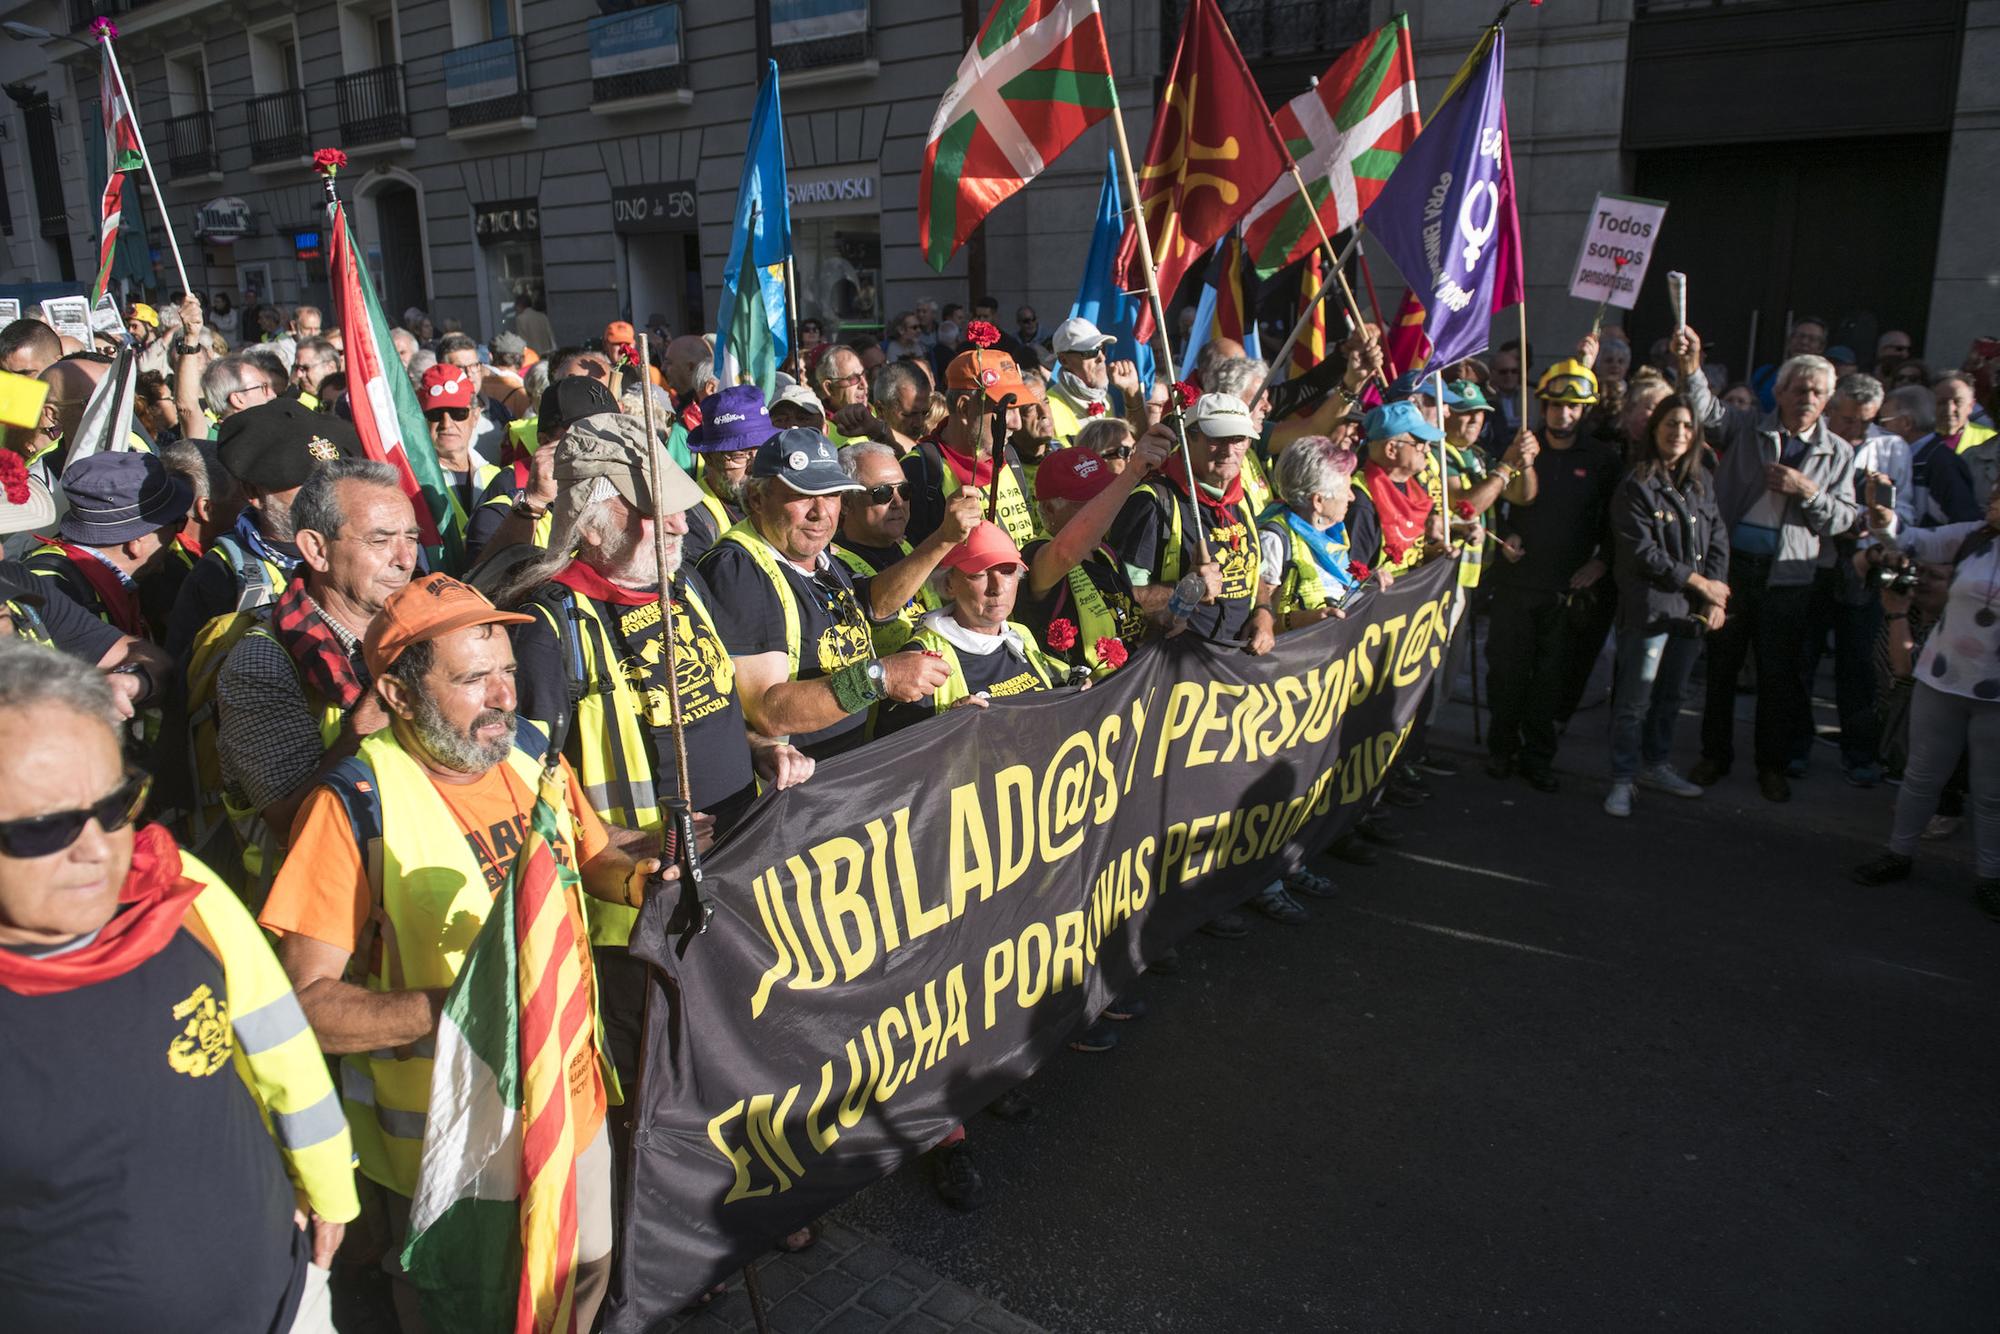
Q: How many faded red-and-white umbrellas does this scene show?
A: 0